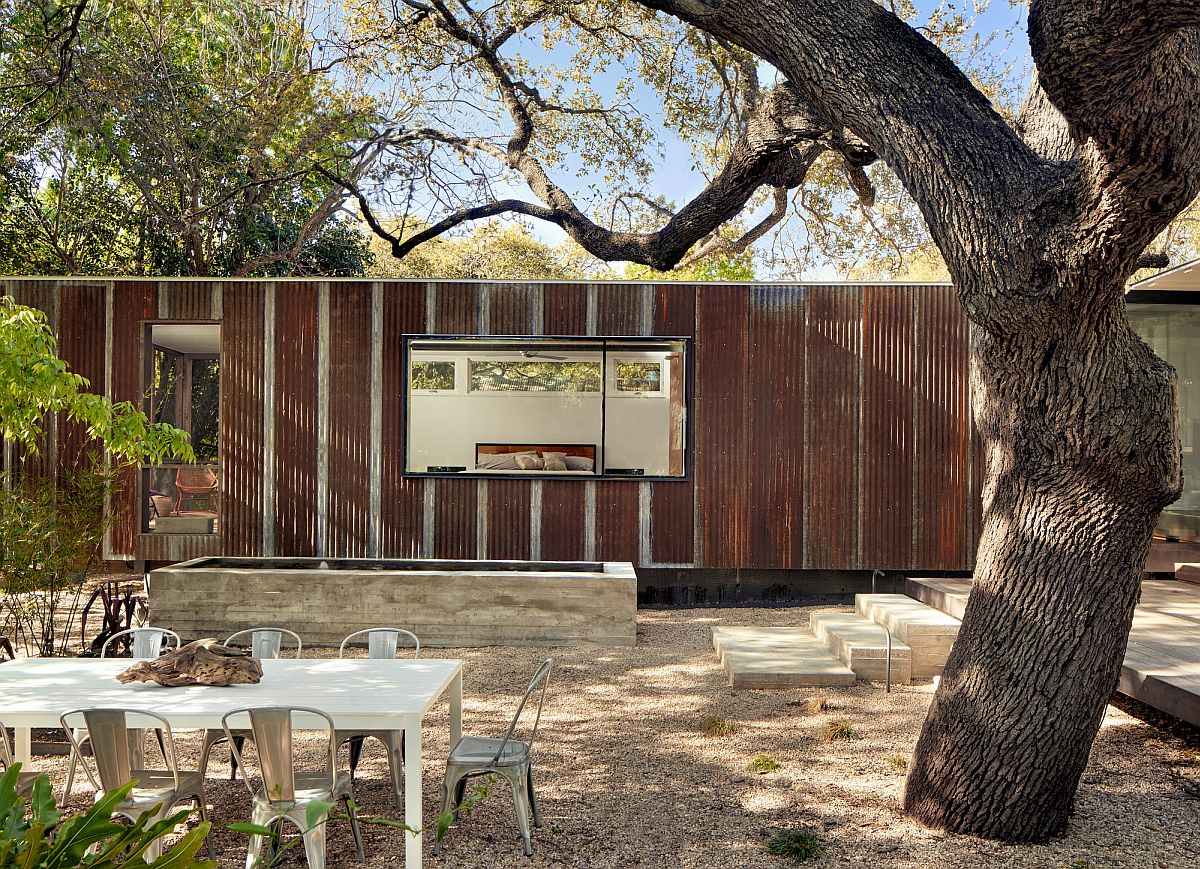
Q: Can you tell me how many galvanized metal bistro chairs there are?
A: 7